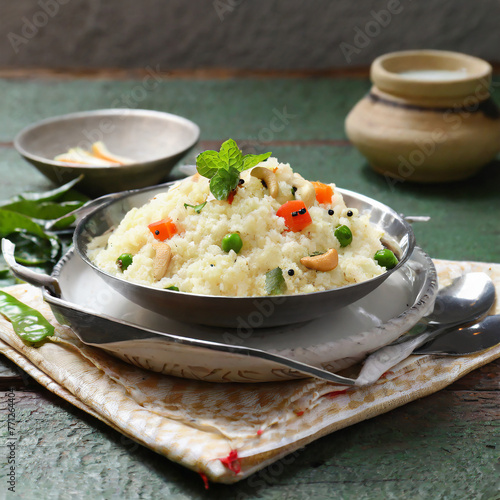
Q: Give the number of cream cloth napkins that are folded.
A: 1